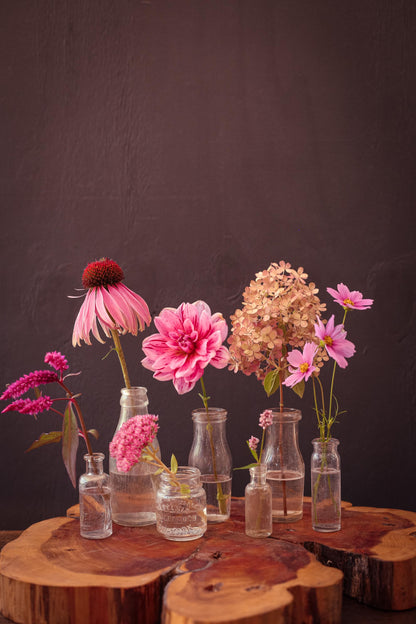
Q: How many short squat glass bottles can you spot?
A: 1